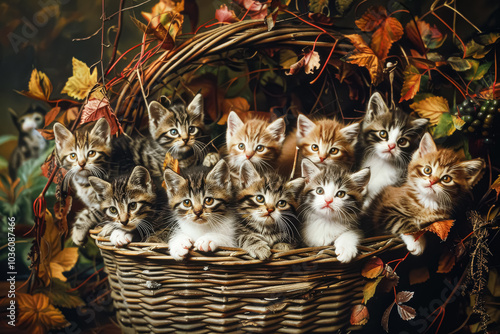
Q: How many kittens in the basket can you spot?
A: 10